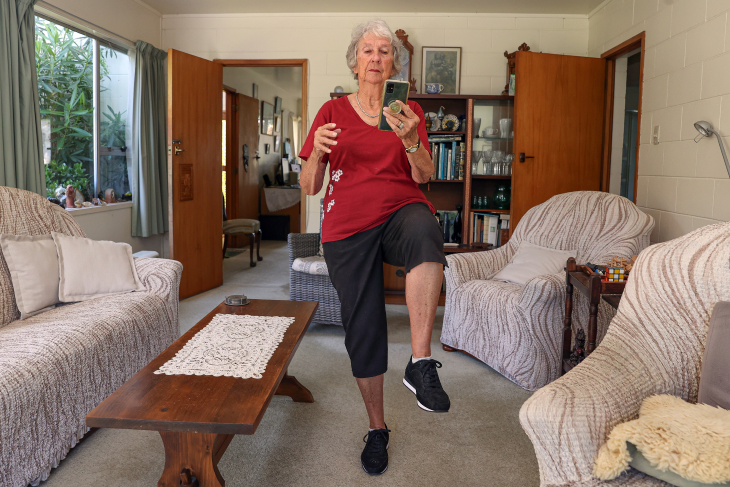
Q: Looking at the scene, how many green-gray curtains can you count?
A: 2